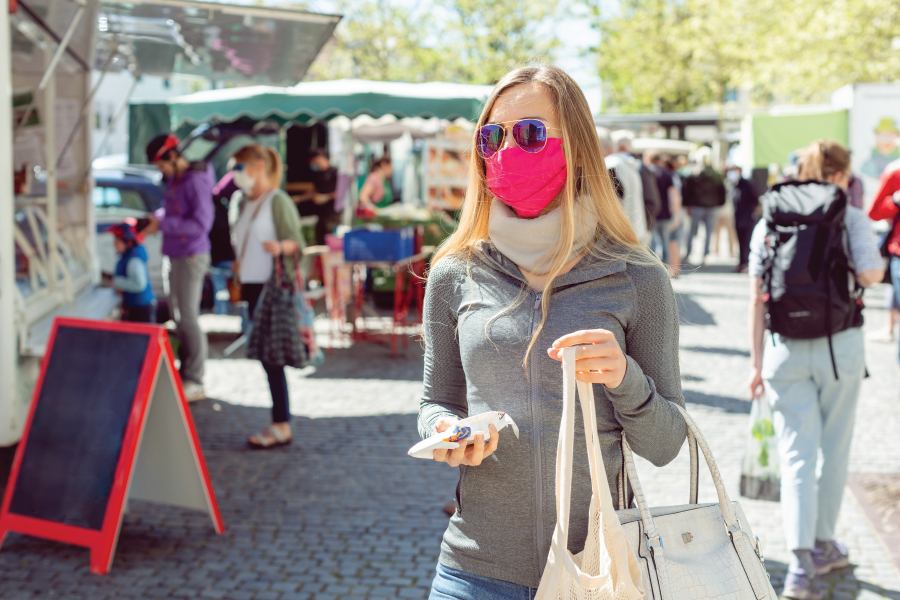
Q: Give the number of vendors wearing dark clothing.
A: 1